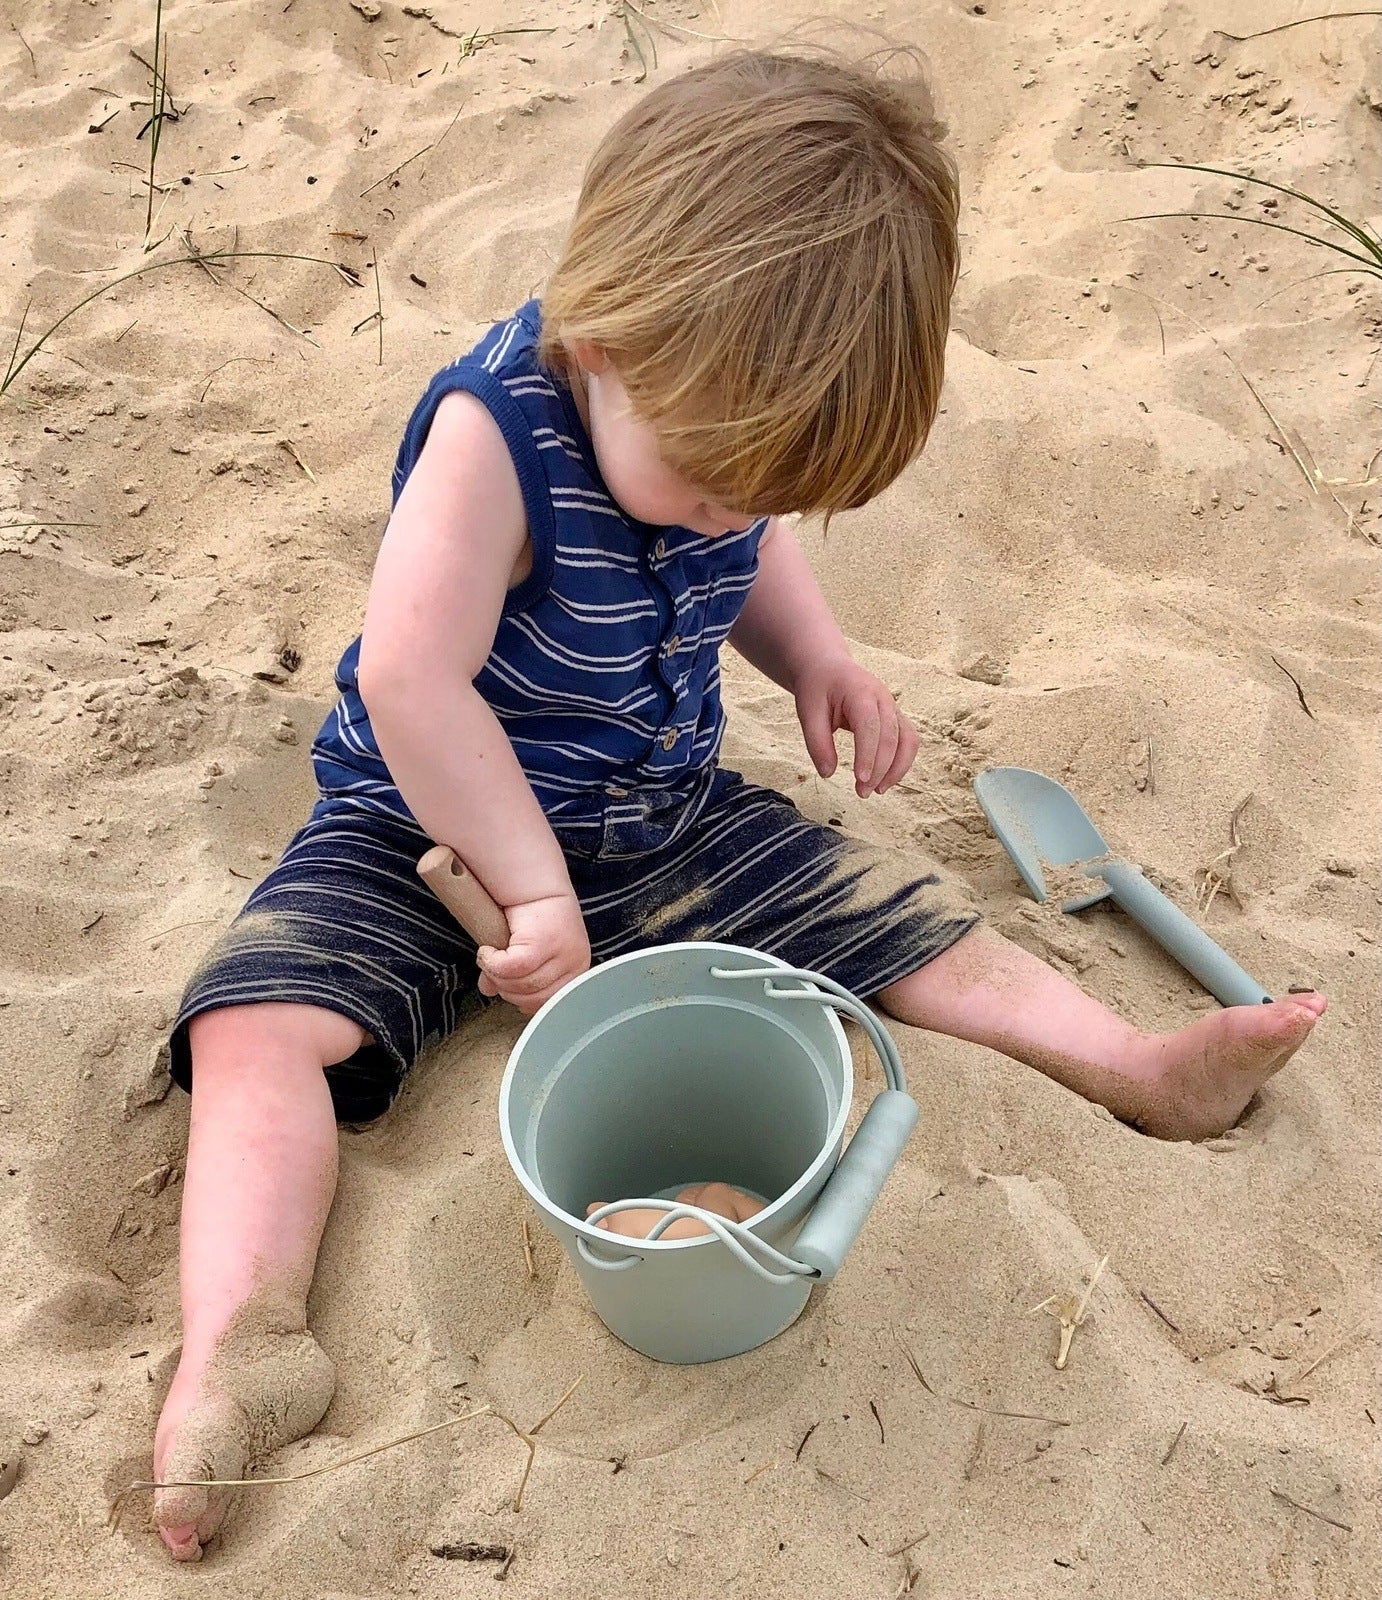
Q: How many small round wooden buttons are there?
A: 4